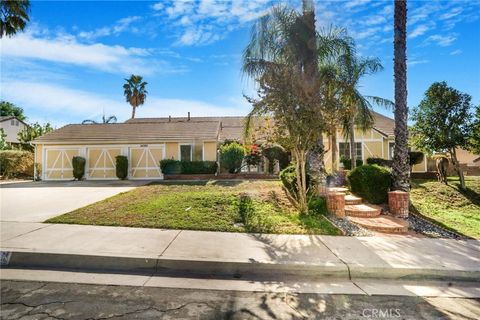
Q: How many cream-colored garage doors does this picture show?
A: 3